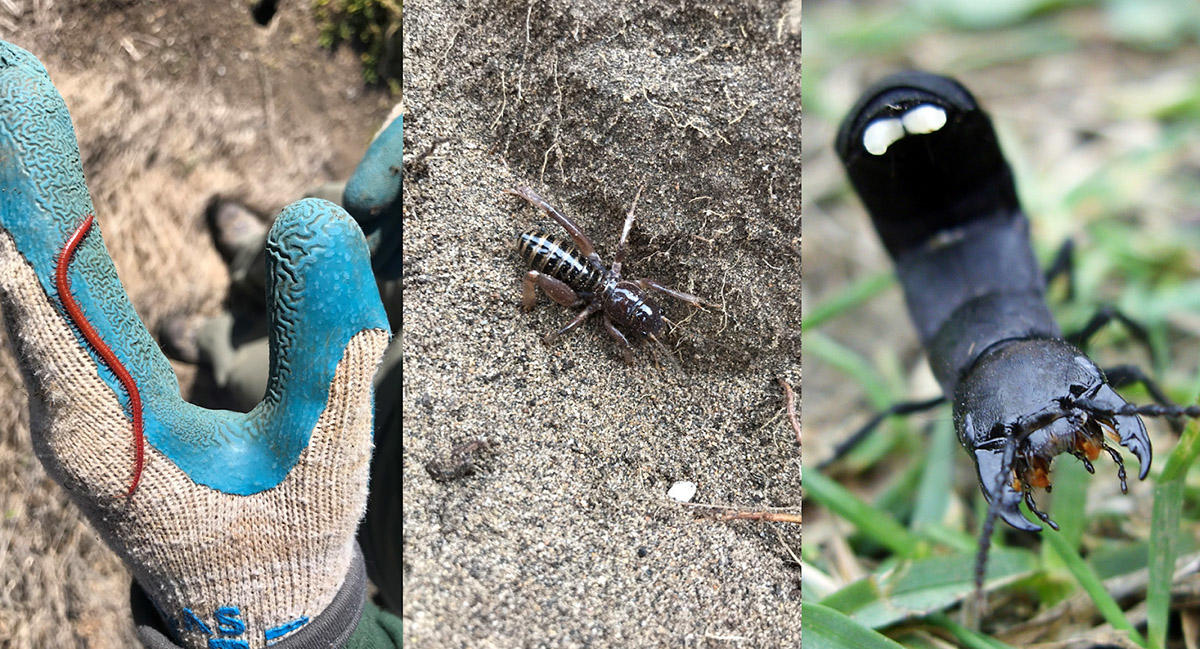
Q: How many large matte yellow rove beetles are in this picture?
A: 0